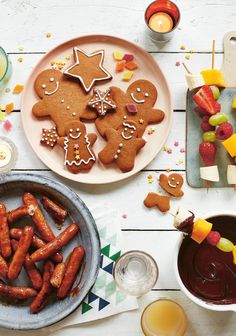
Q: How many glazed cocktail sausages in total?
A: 13